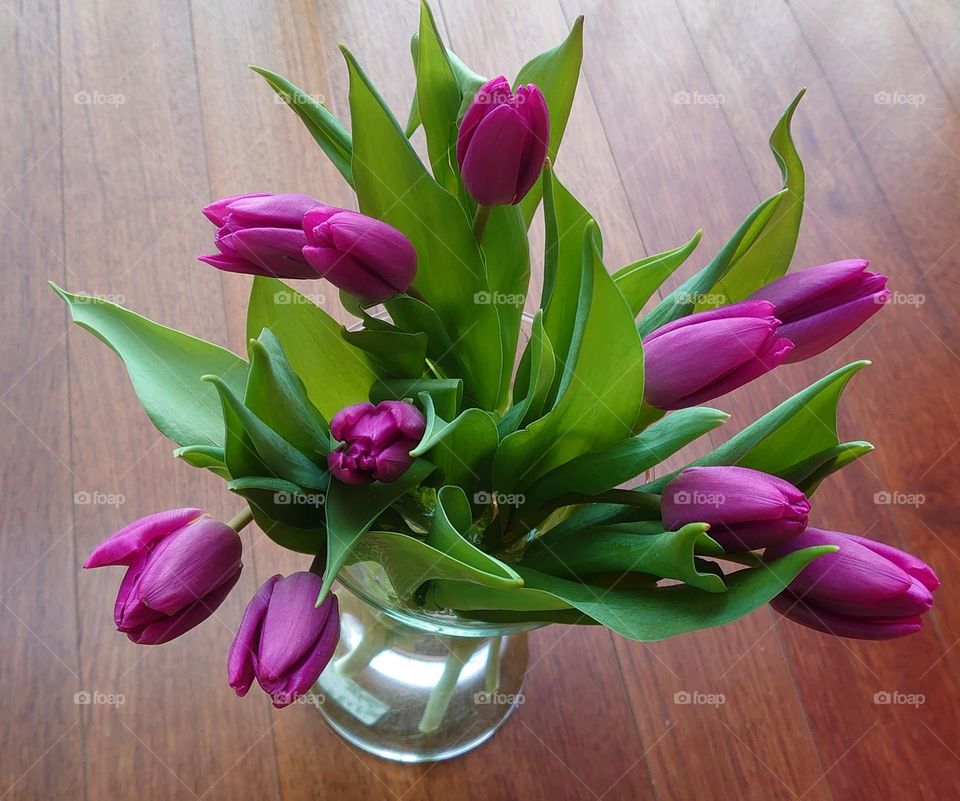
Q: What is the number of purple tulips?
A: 10